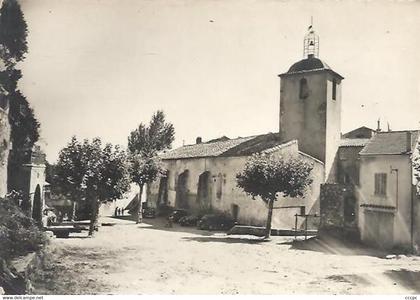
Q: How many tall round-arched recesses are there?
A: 3